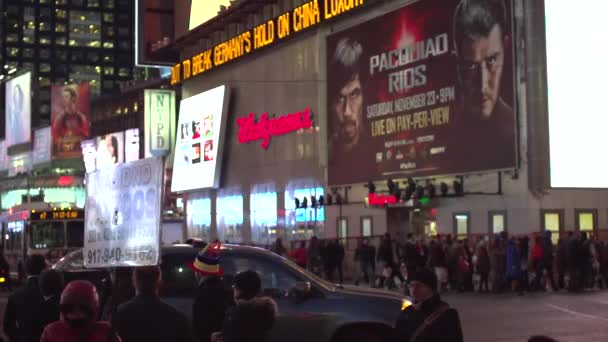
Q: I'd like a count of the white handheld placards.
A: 1